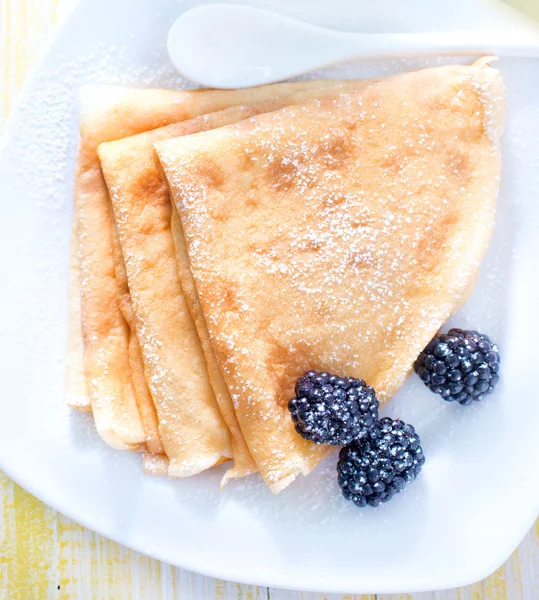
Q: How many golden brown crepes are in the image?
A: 3